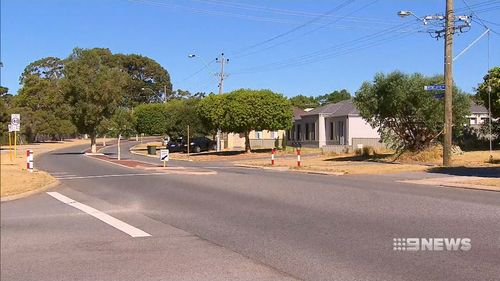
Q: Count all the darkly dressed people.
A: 0